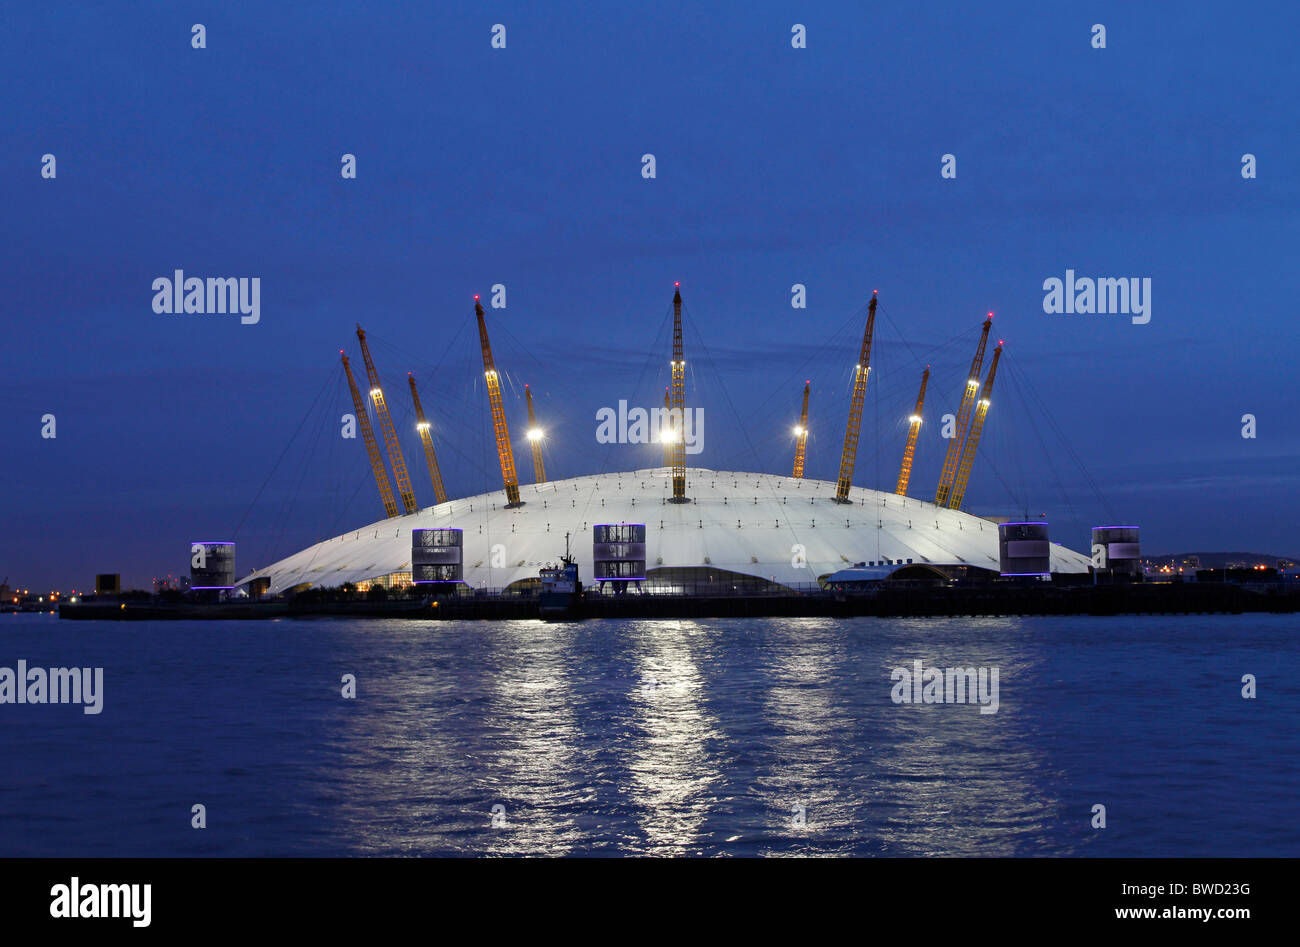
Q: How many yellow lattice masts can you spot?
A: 12